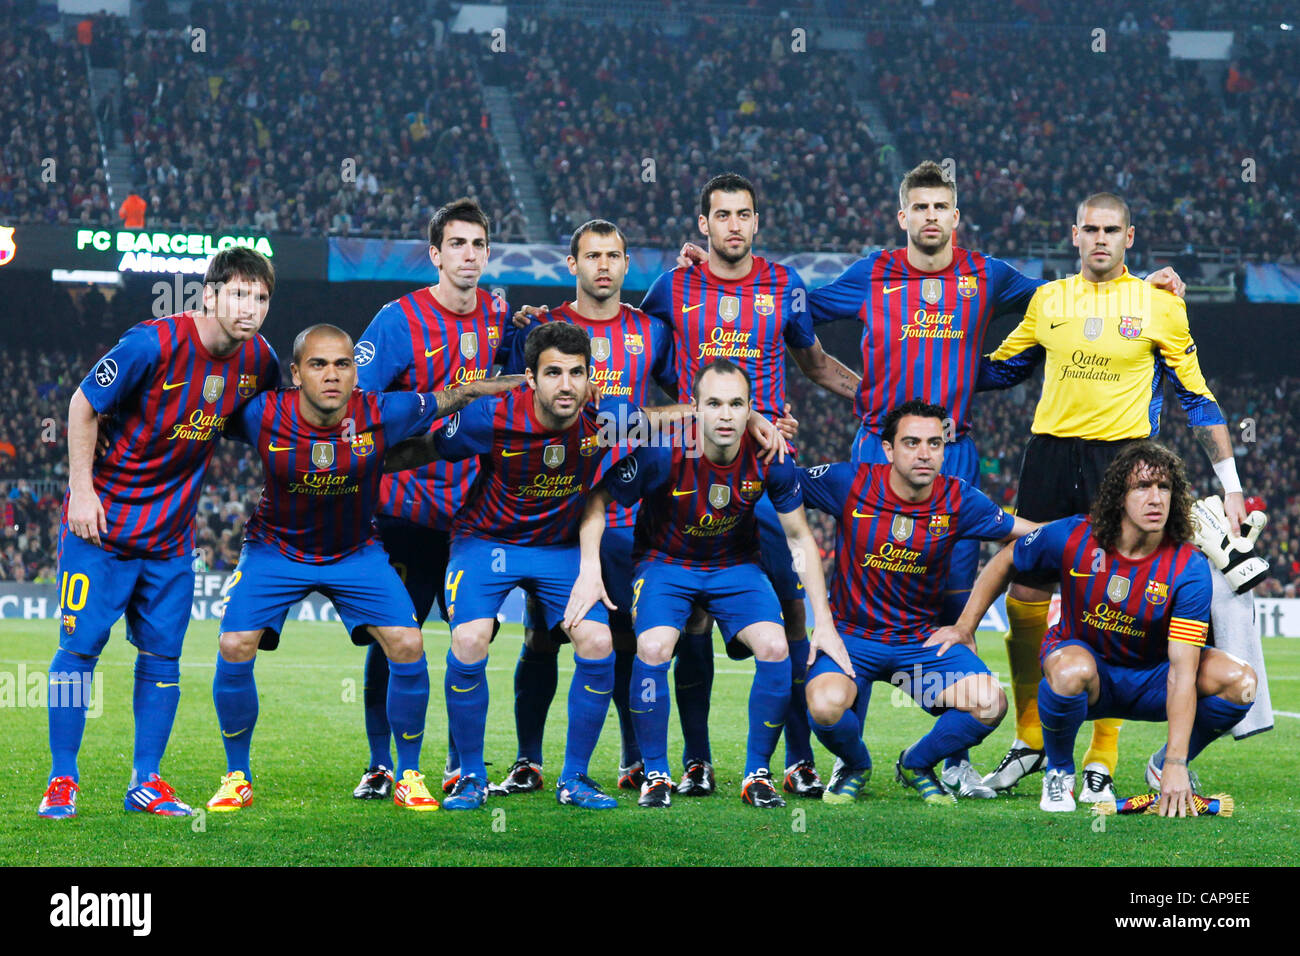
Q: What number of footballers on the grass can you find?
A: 11